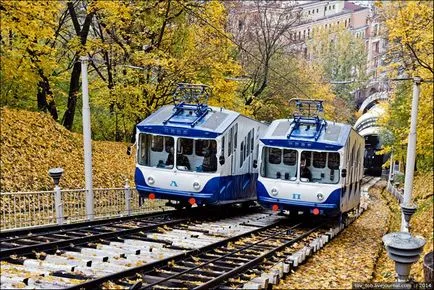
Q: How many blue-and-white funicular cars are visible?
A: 2